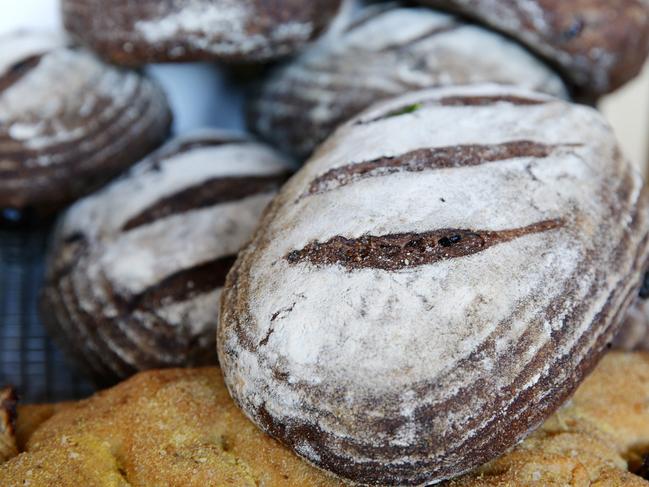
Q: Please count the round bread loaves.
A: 6